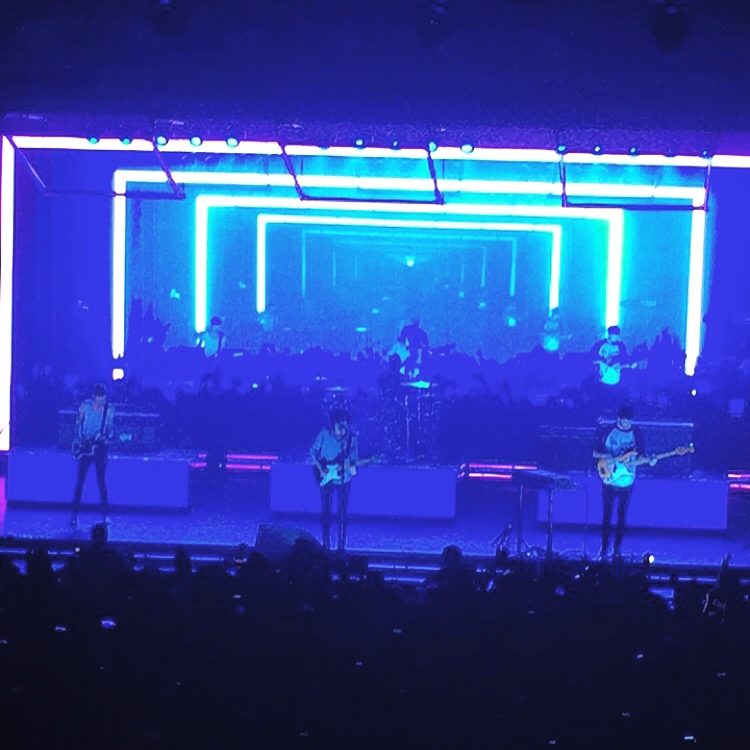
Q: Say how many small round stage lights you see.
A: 13